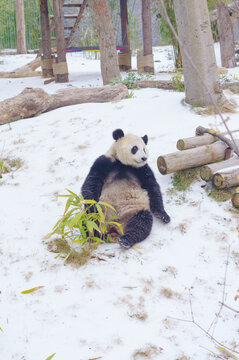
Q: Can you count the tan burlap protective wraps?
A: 4